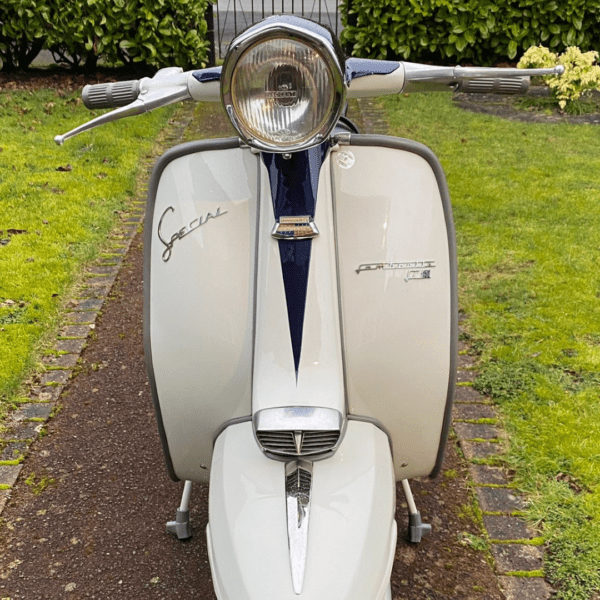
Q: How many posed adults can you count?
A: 0